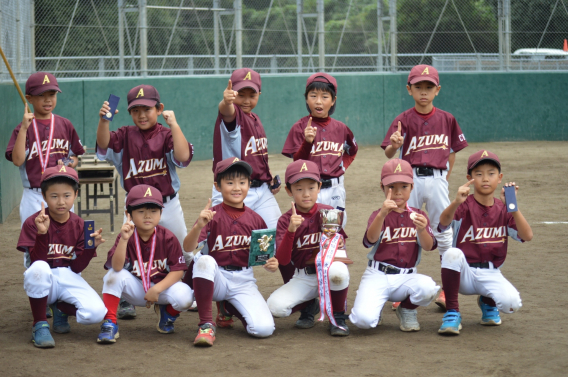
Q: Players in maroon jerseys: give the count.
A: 11